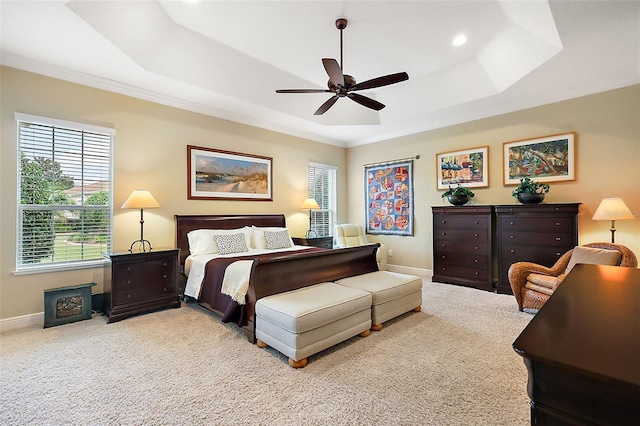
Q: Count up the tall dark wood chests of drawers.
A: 2